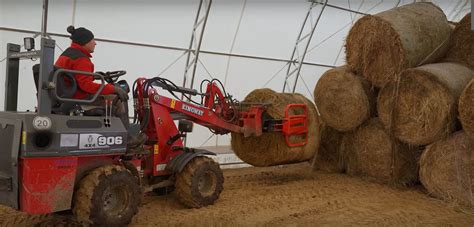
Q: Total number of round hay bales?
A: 9